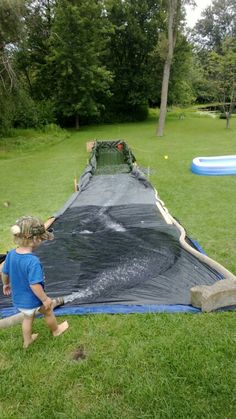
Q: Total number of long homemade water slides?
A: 1